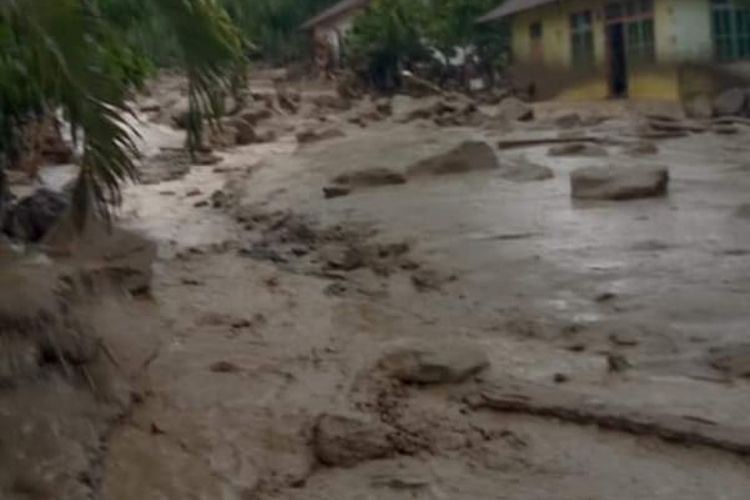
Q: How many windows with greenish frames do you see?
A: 3